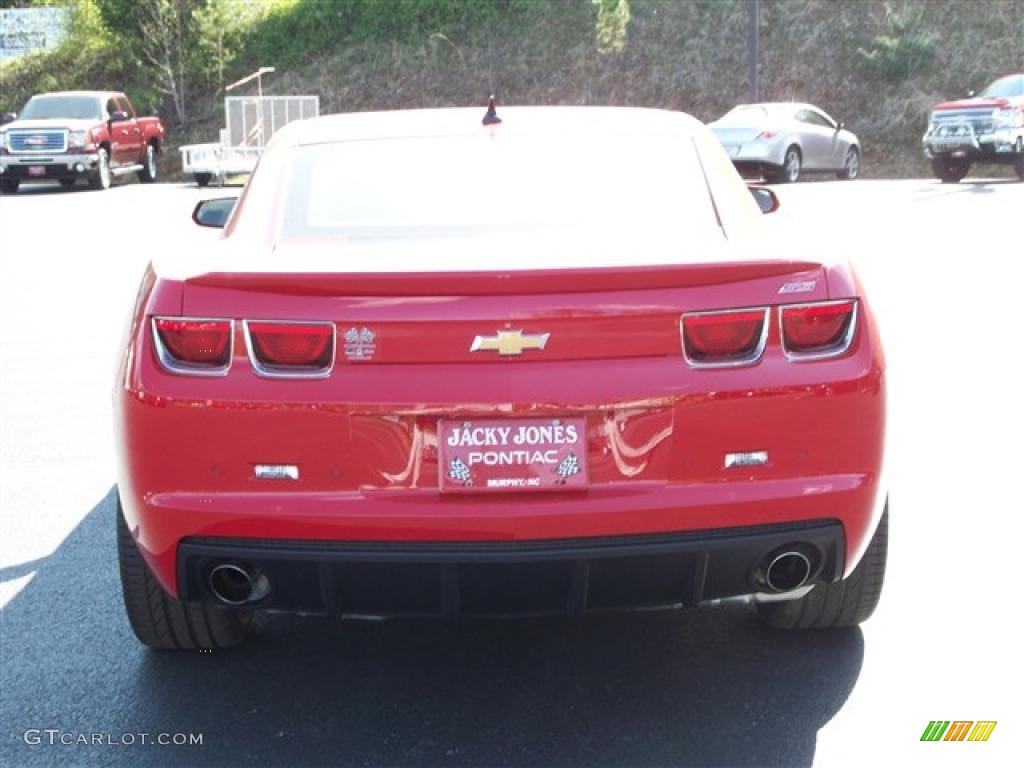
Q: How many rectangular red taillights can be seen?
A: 4